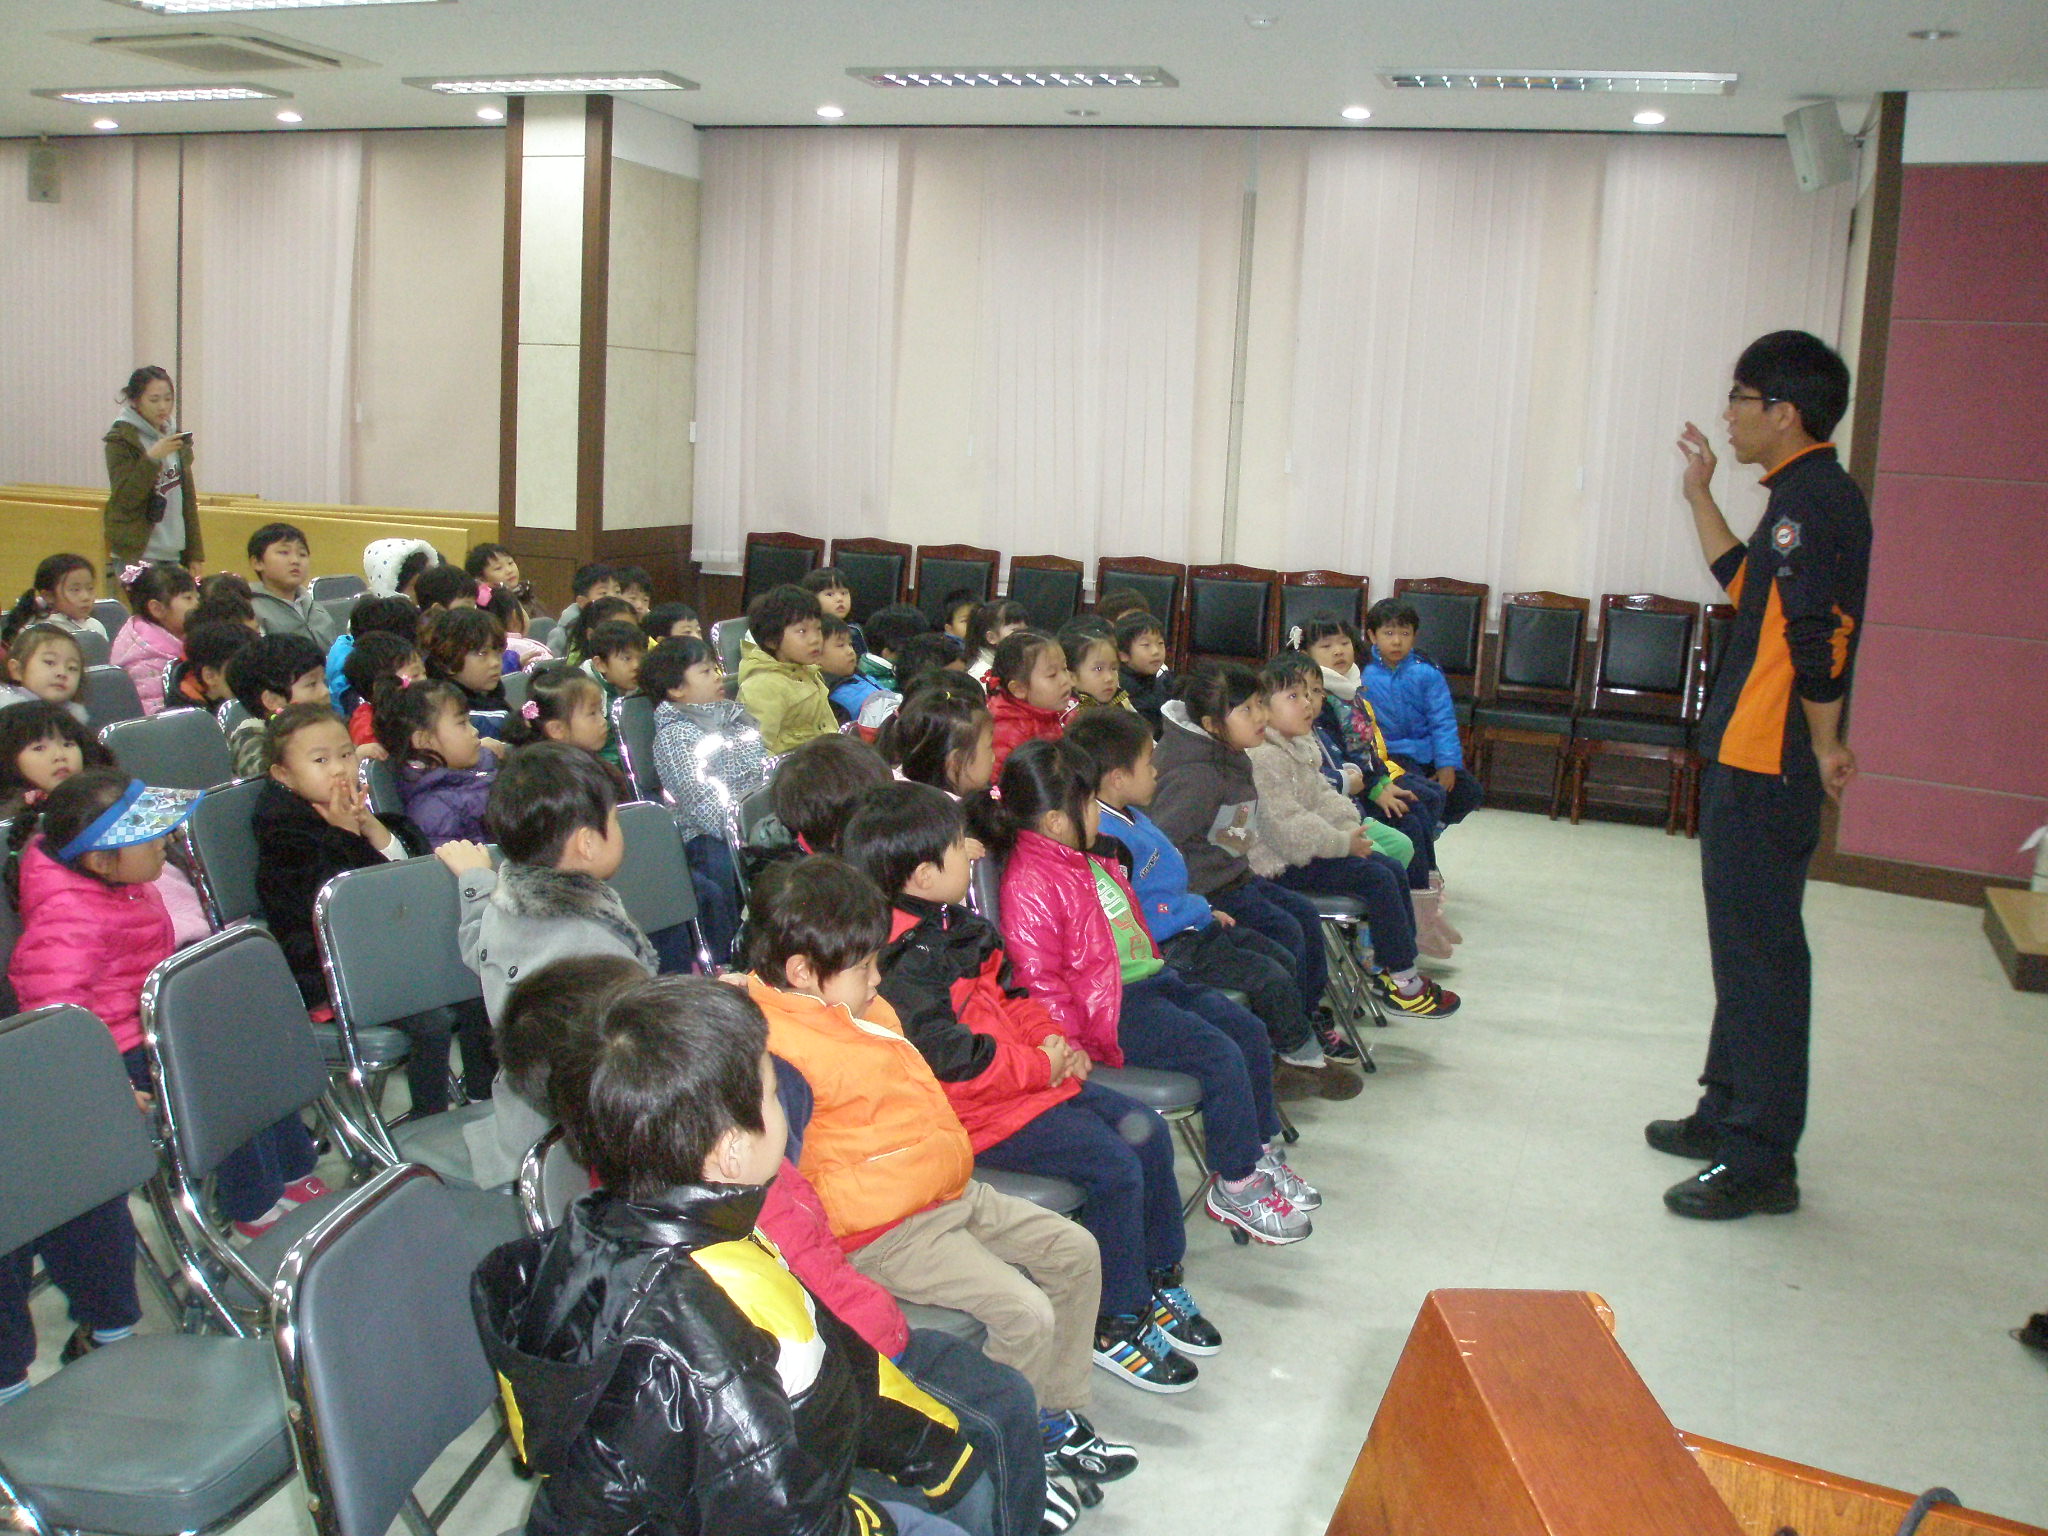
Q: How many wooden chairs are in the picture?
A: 11